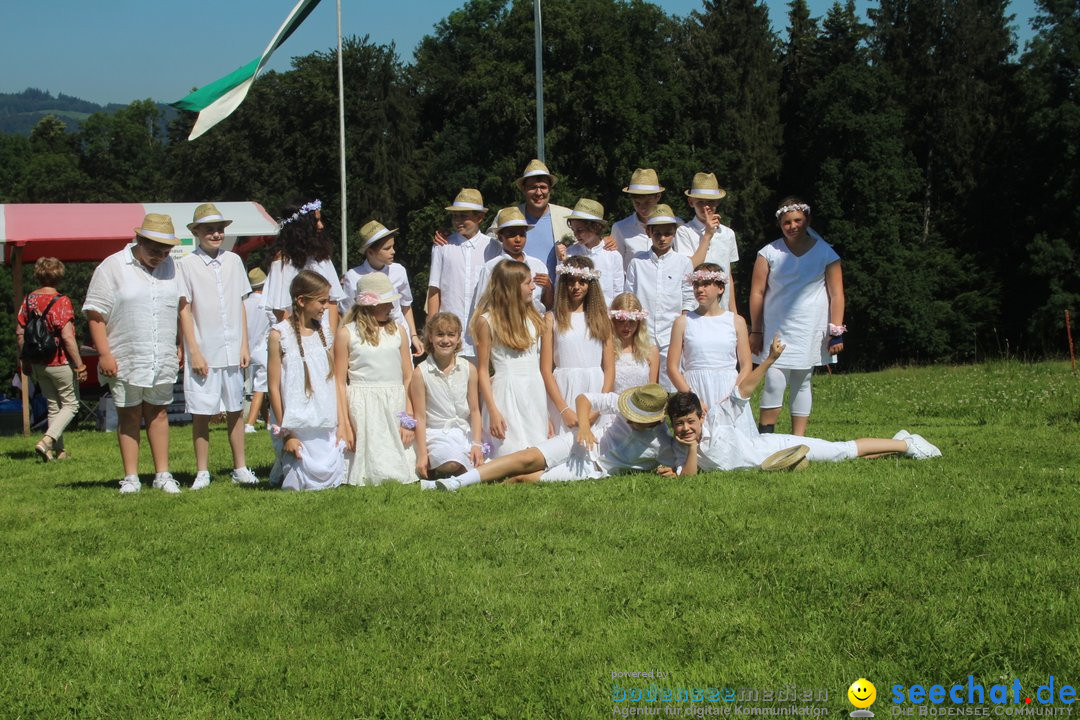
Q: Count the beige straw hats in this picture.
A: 14